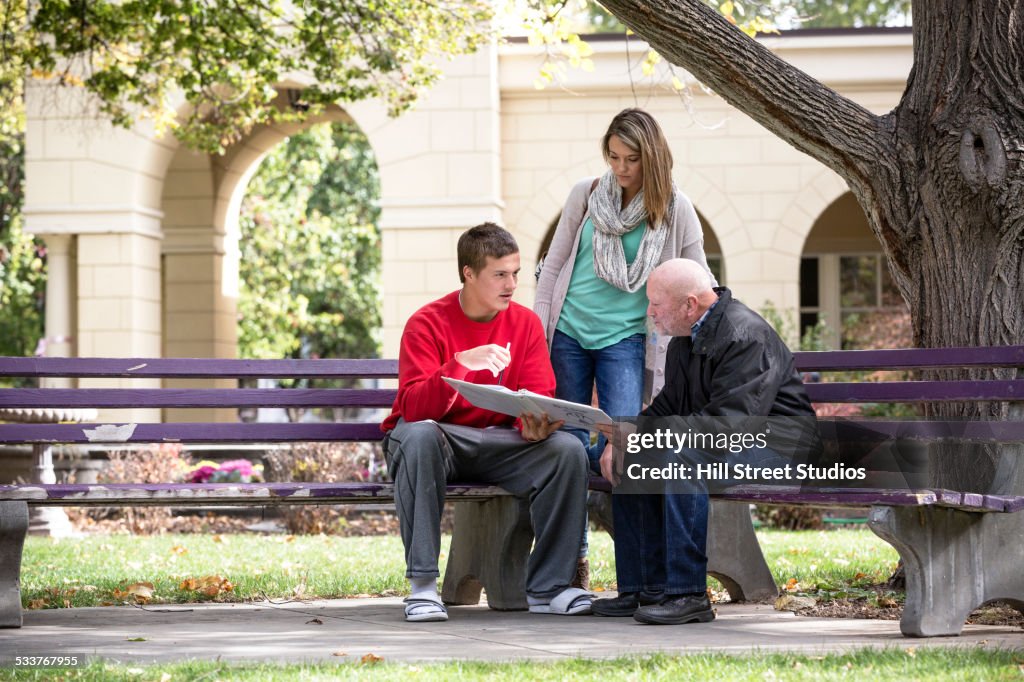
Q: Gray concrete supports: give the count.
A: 4